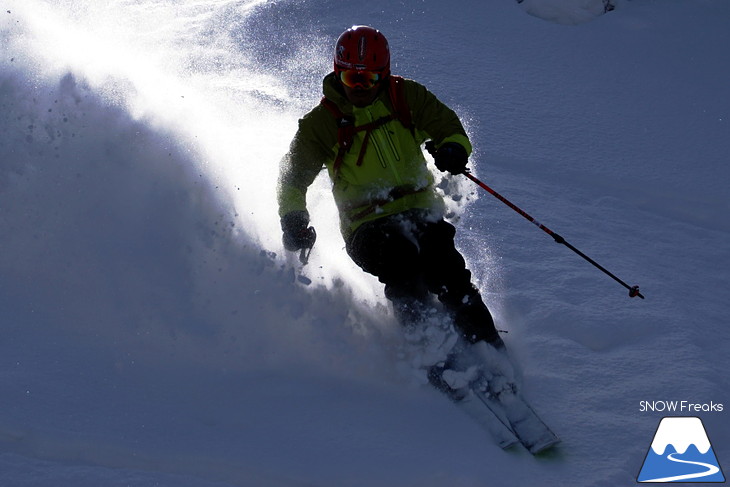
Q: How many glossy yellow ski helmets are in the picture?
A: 0